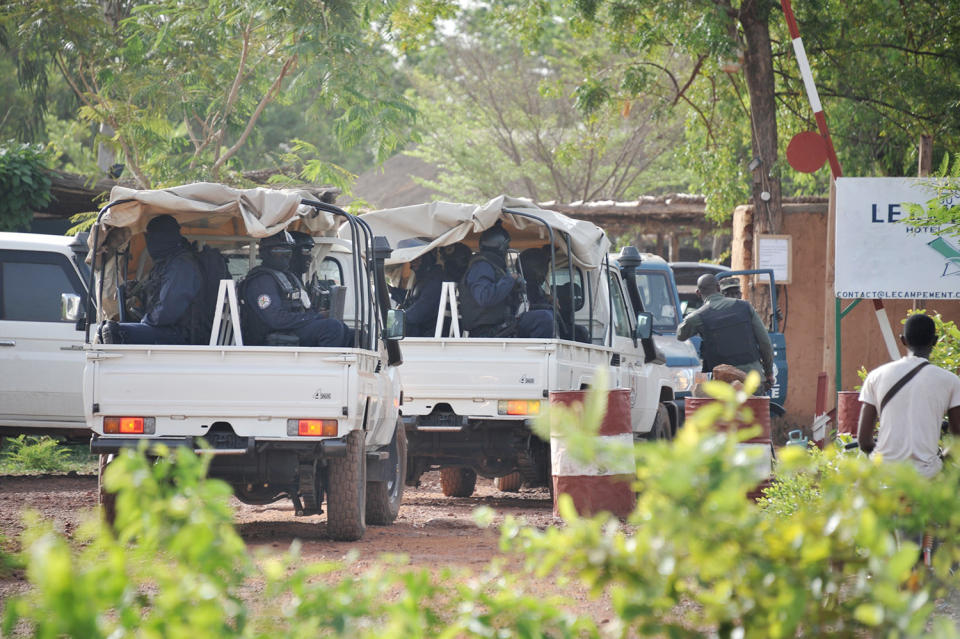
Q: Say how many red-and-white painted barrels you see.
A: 3